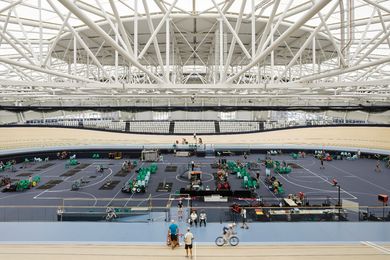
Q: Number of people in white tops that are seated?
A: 2